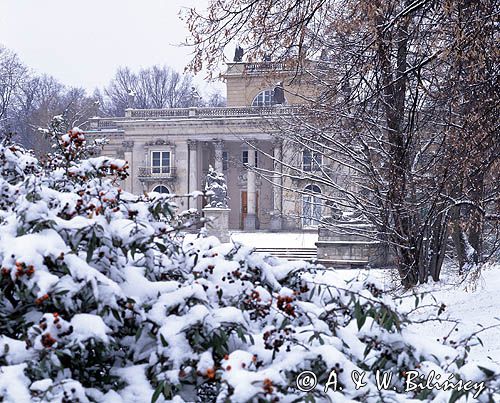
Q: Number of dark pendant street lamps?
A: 0